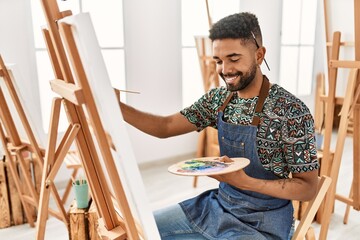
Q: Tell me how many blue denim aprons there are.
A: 1